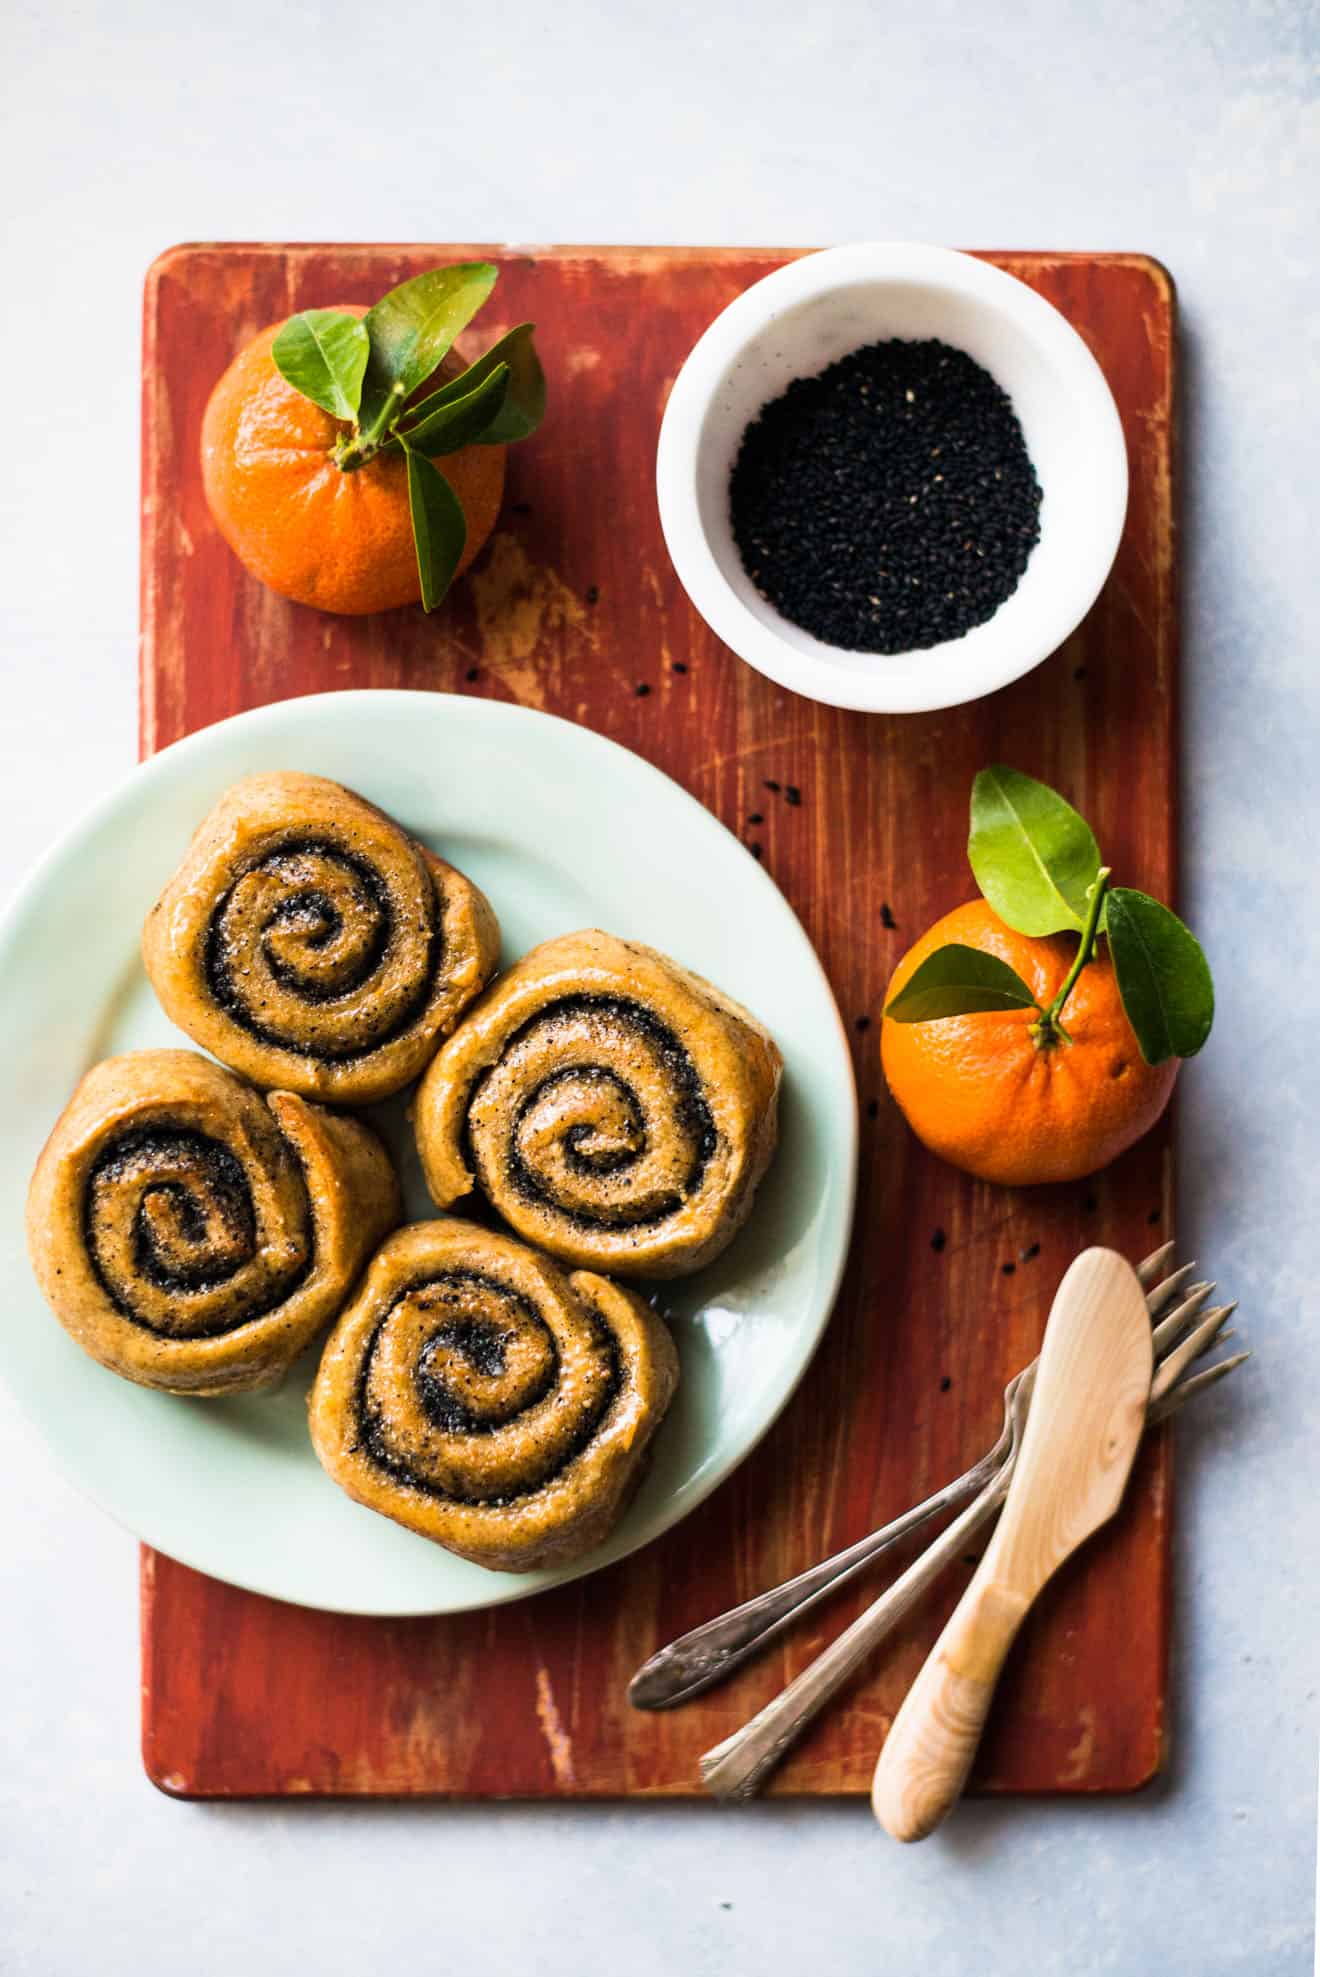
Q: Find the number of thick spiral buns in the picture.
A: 4